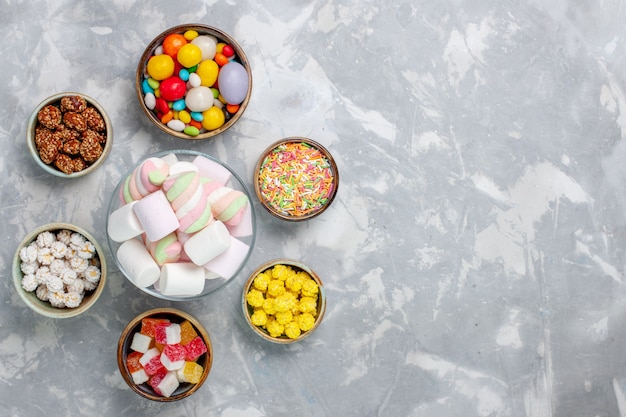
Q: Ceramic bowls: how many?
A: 6